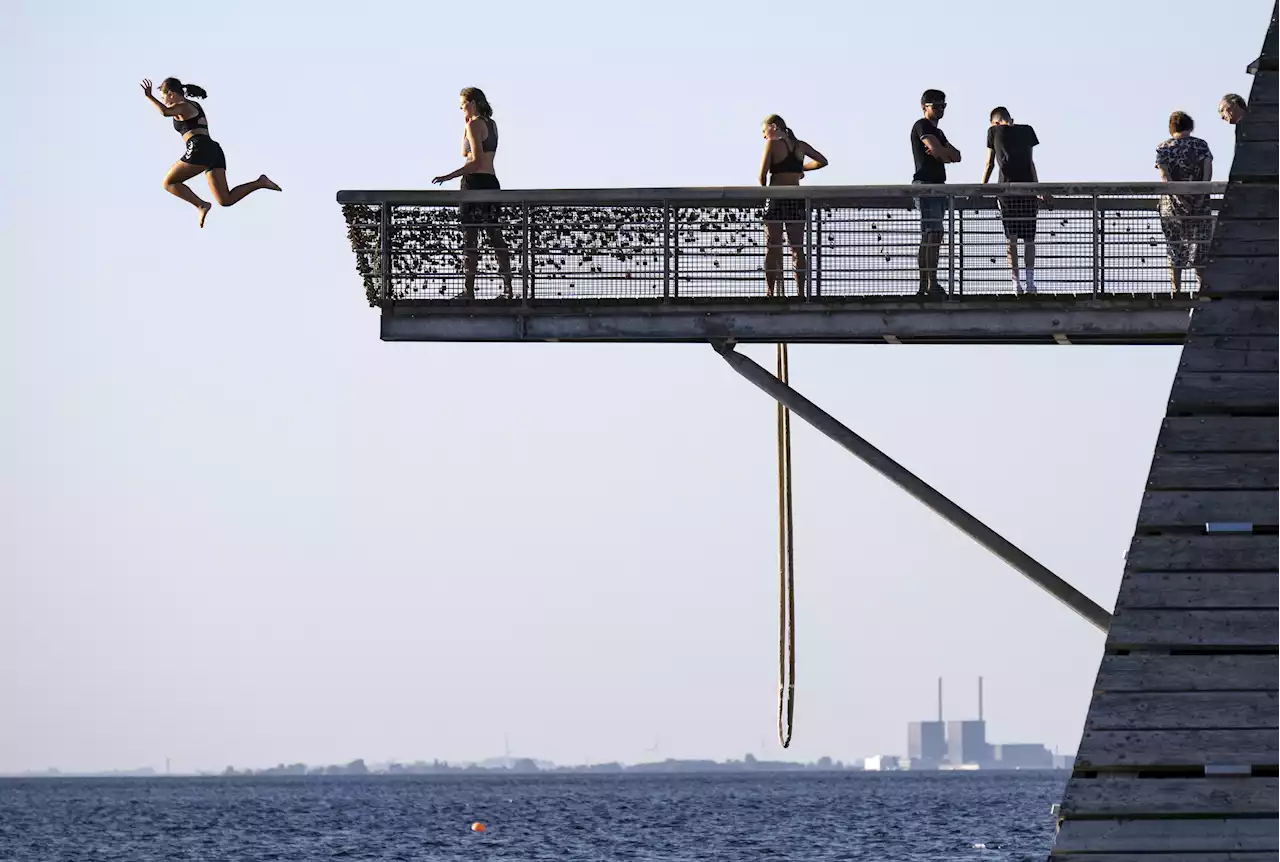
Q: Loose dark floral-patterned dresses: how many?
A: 1